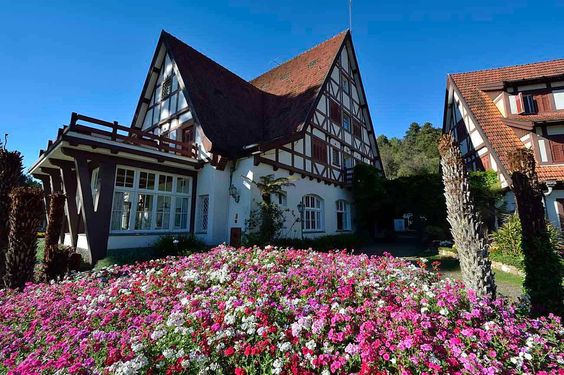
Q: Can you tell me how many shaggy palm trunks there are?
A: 5